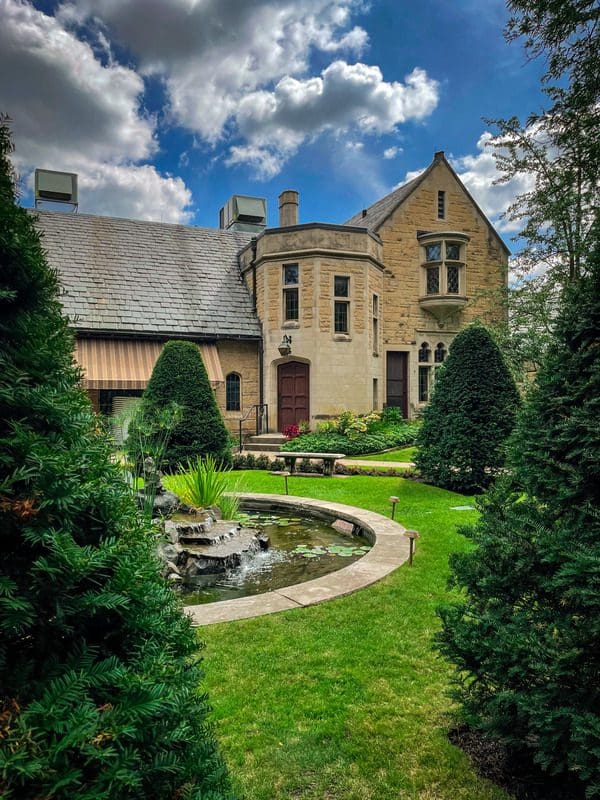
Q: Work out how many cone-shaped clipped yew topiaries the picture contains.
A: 2